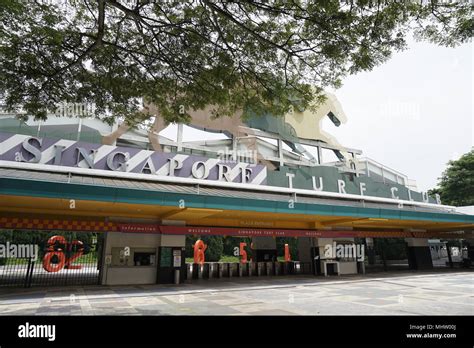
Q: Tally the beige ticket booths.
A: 2